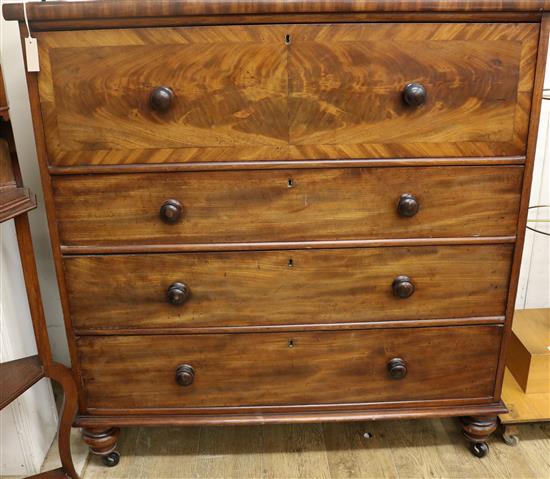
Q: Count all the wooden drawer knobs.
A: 8